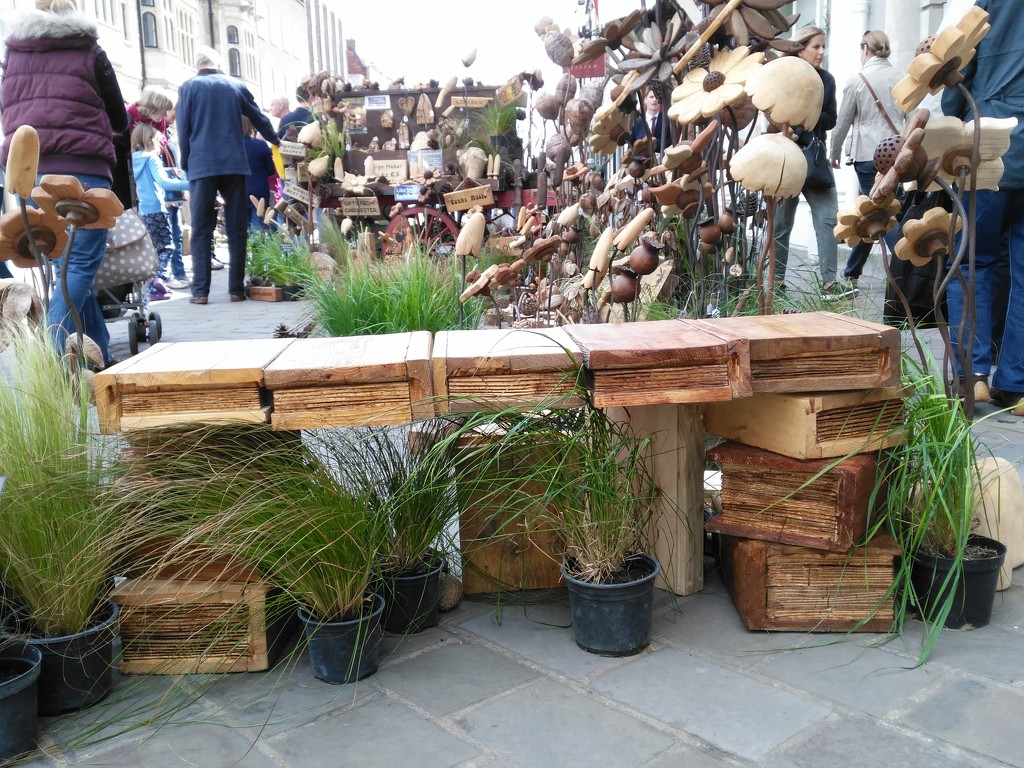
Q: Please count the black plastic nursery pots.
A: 6